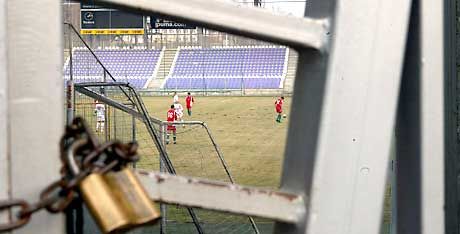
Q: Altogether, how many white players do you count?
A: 3